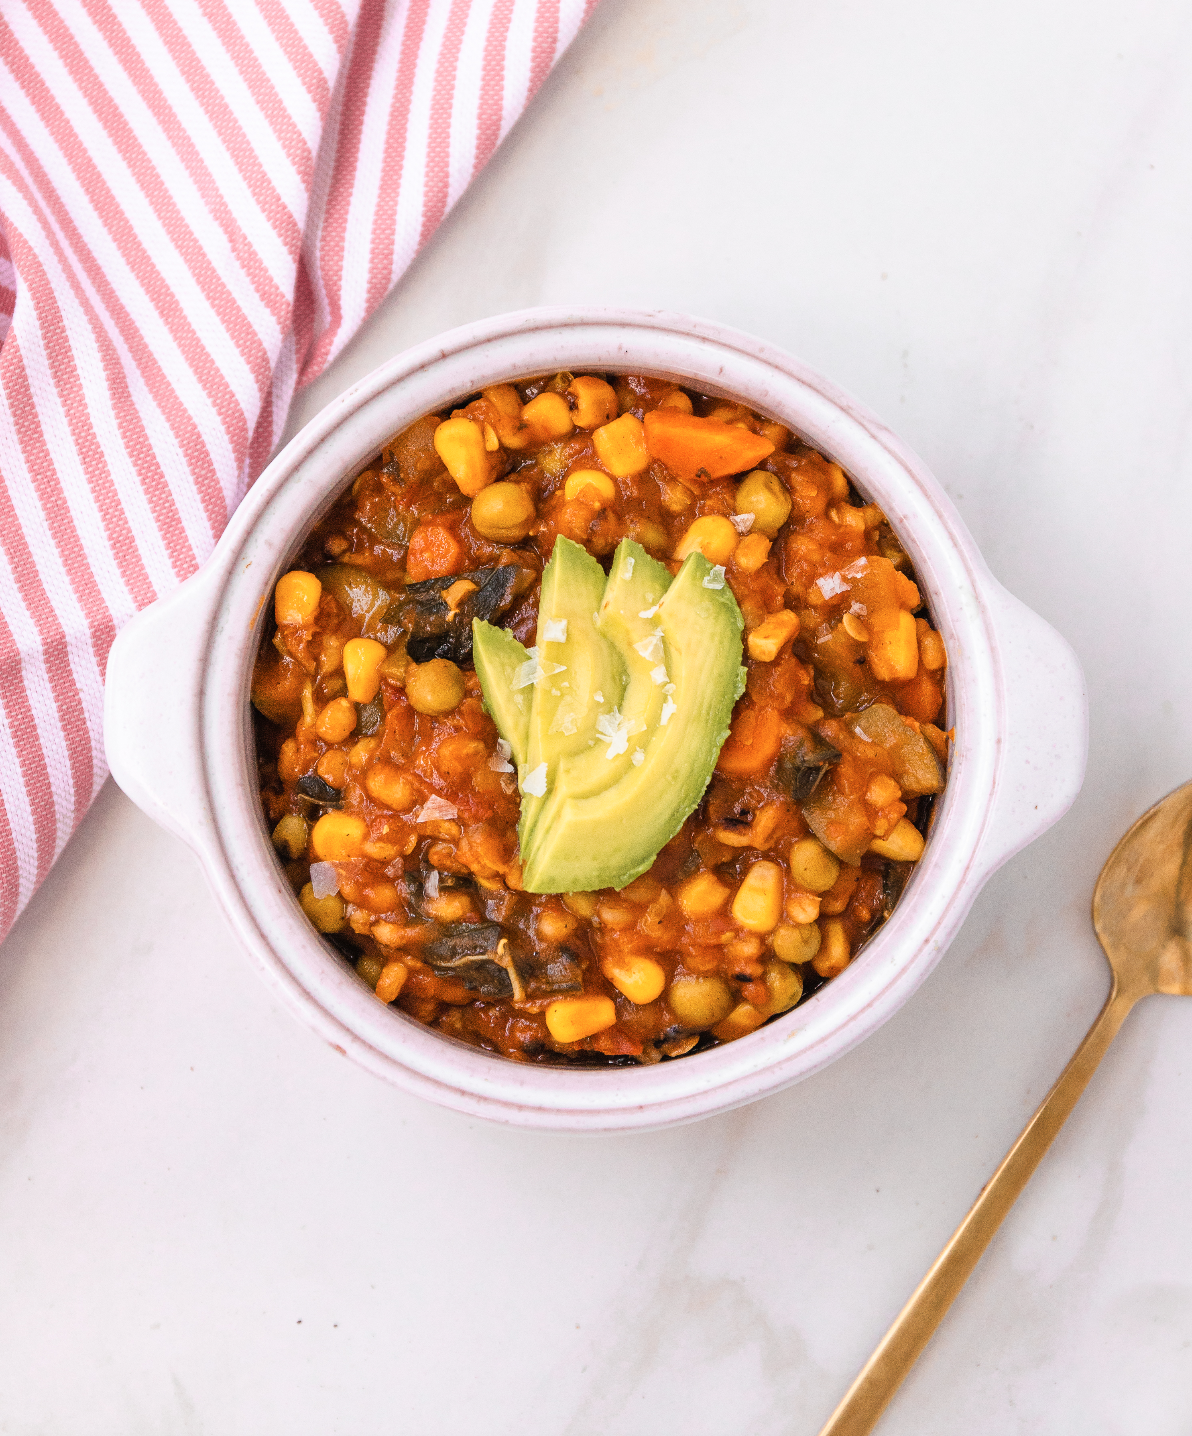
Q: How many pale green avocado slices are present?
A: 4